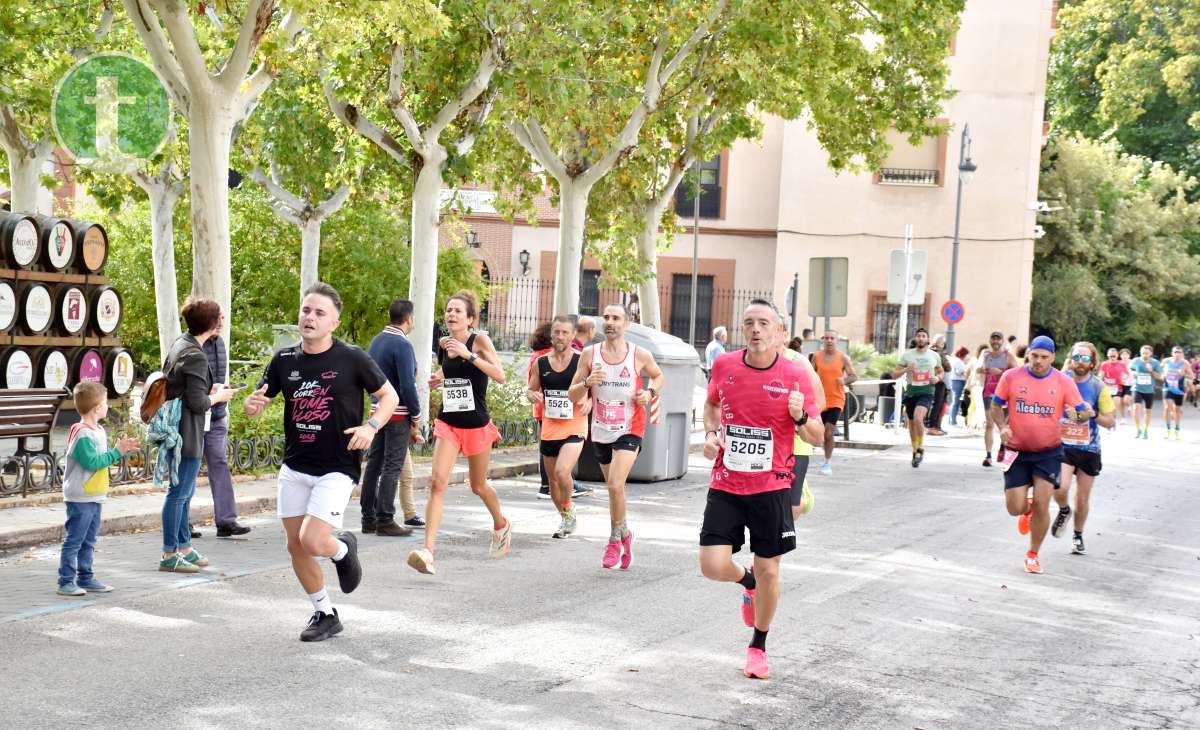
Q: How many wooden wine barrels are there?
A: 11